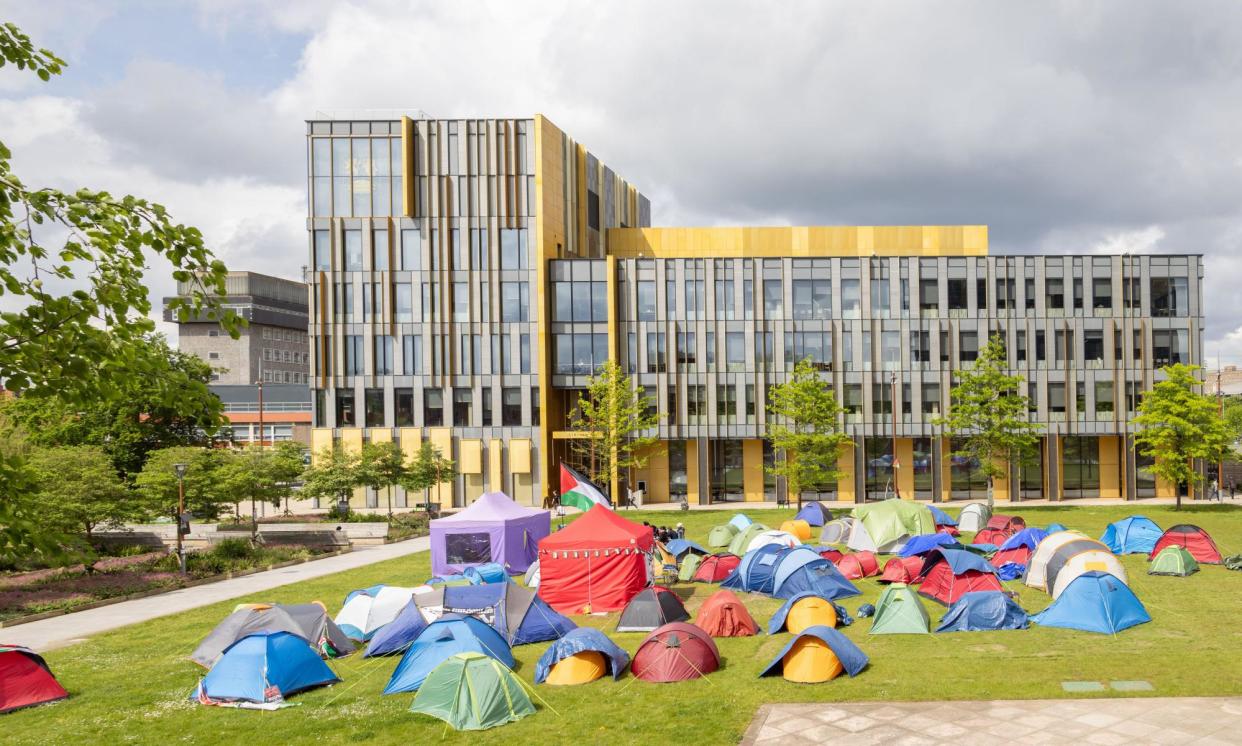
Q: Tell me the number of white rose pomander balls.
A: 0